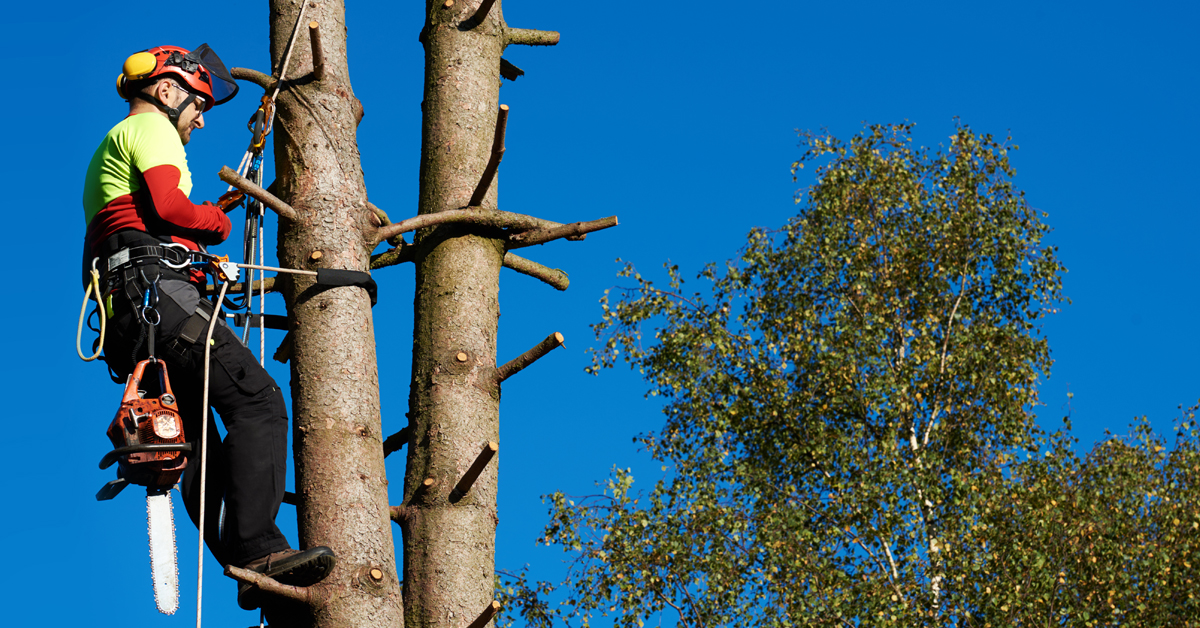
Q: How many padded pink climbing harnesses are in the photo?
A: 0